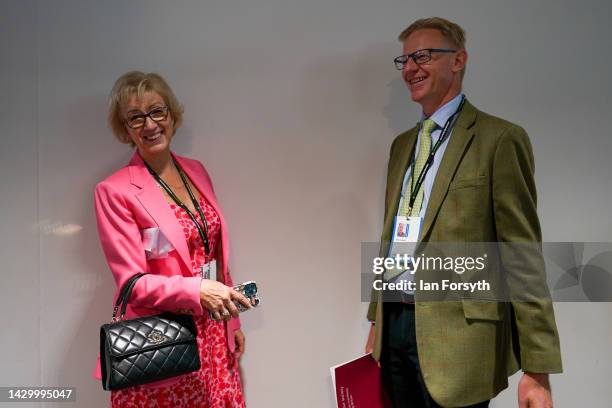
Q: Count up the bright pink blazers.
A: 1